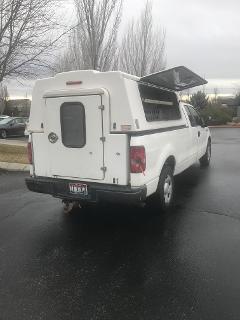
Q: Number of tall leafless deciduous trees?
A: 3